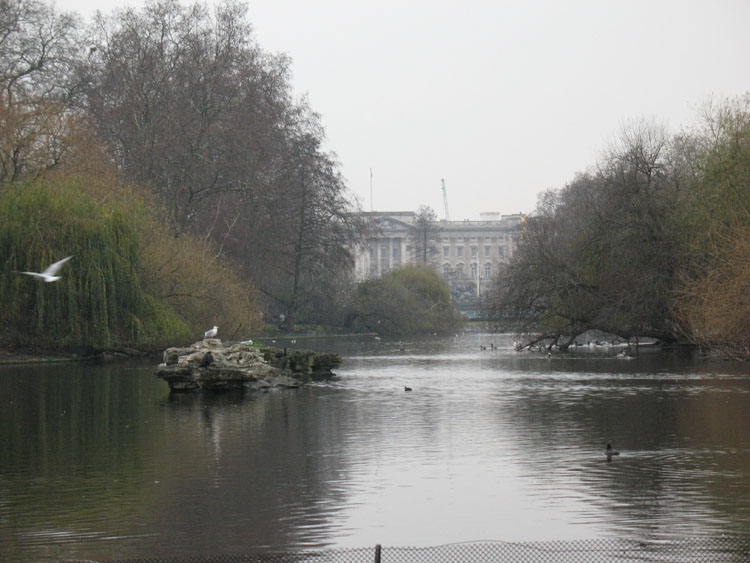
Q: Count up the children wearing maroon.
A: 0